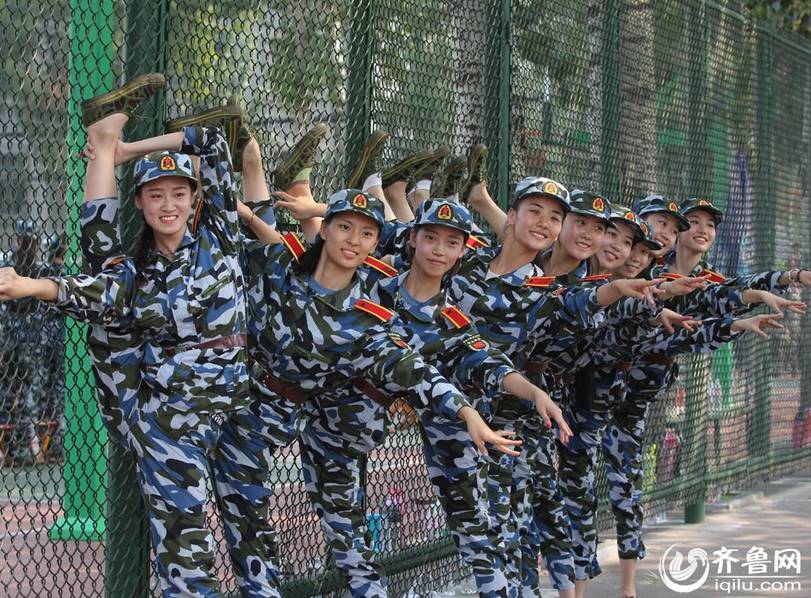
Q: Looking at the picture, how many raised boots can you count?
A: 9